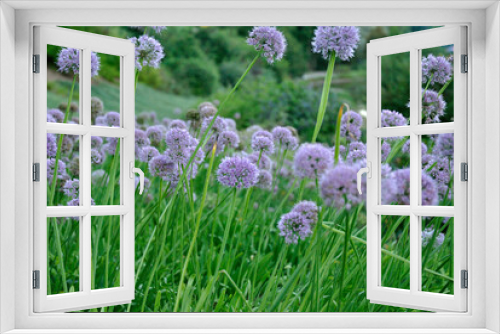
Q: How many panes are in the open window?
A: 12